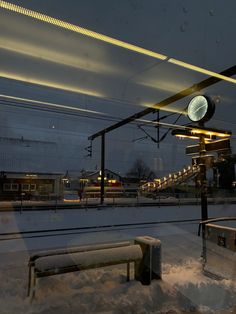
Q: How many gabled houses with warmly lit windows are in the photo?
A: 1